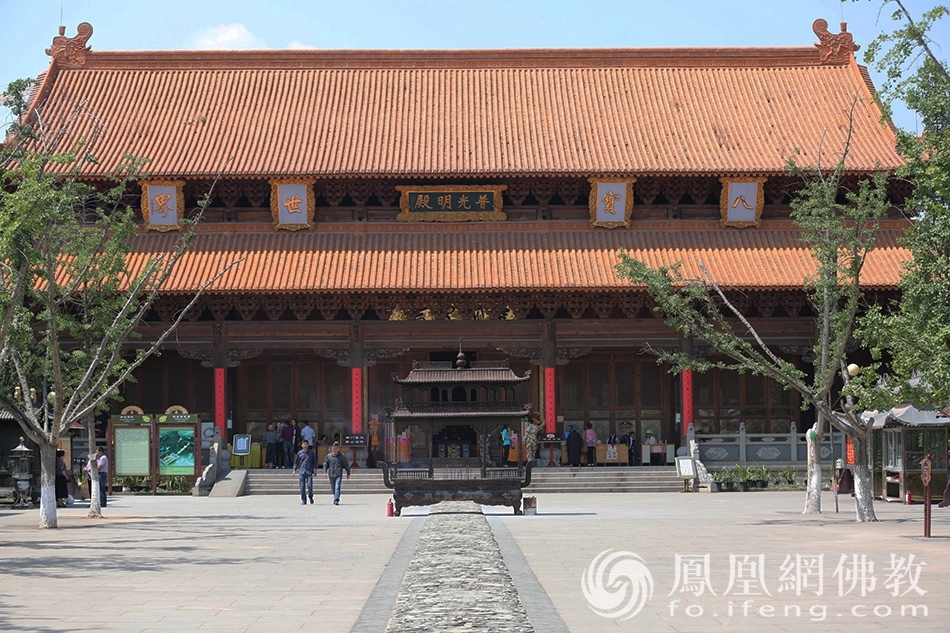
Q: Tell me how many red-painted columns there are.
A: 4